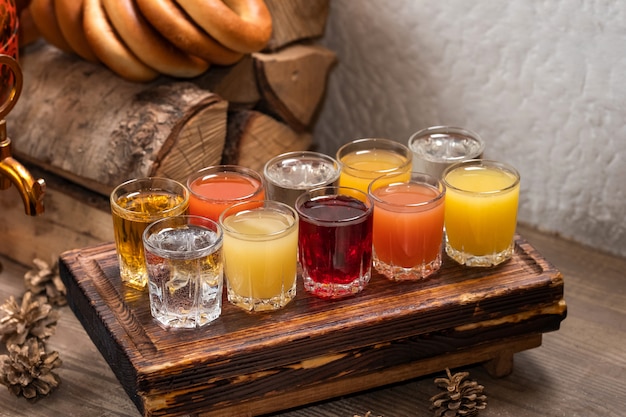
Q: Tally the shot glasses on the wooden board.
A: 10